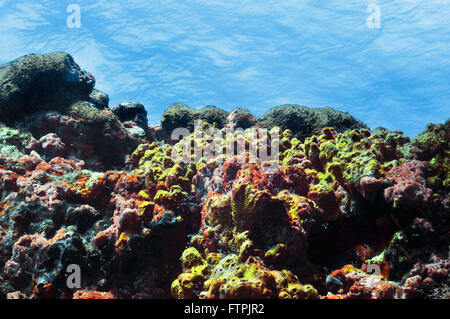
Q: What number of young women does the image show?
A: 0